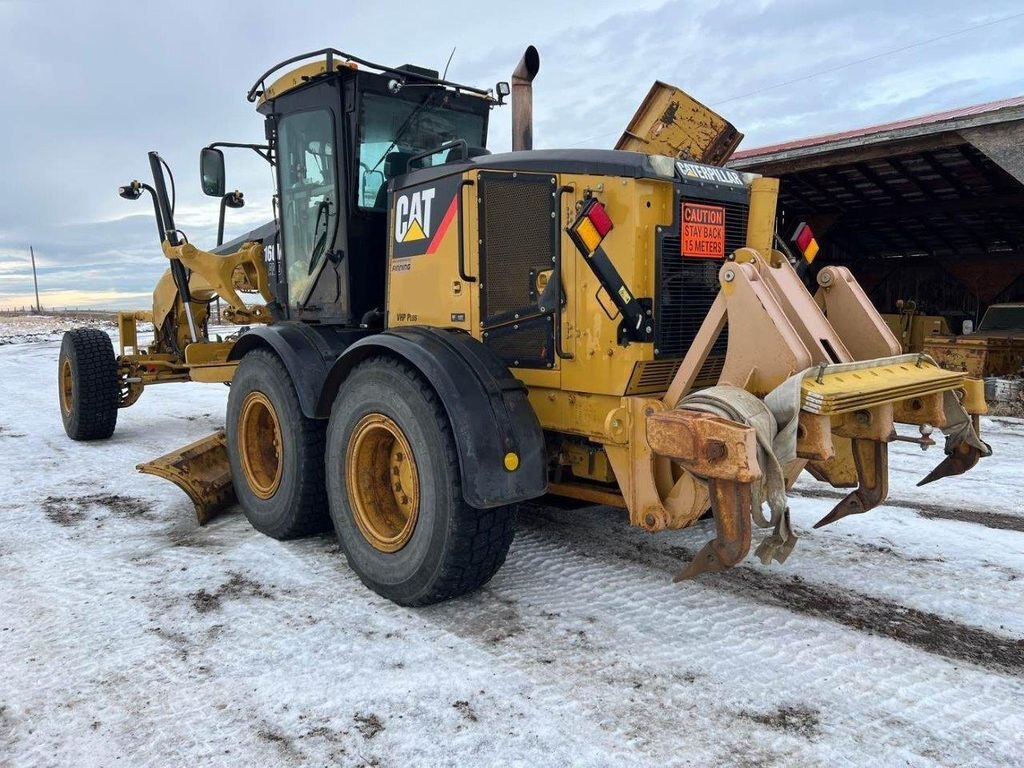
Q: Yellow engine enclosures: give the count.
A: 1